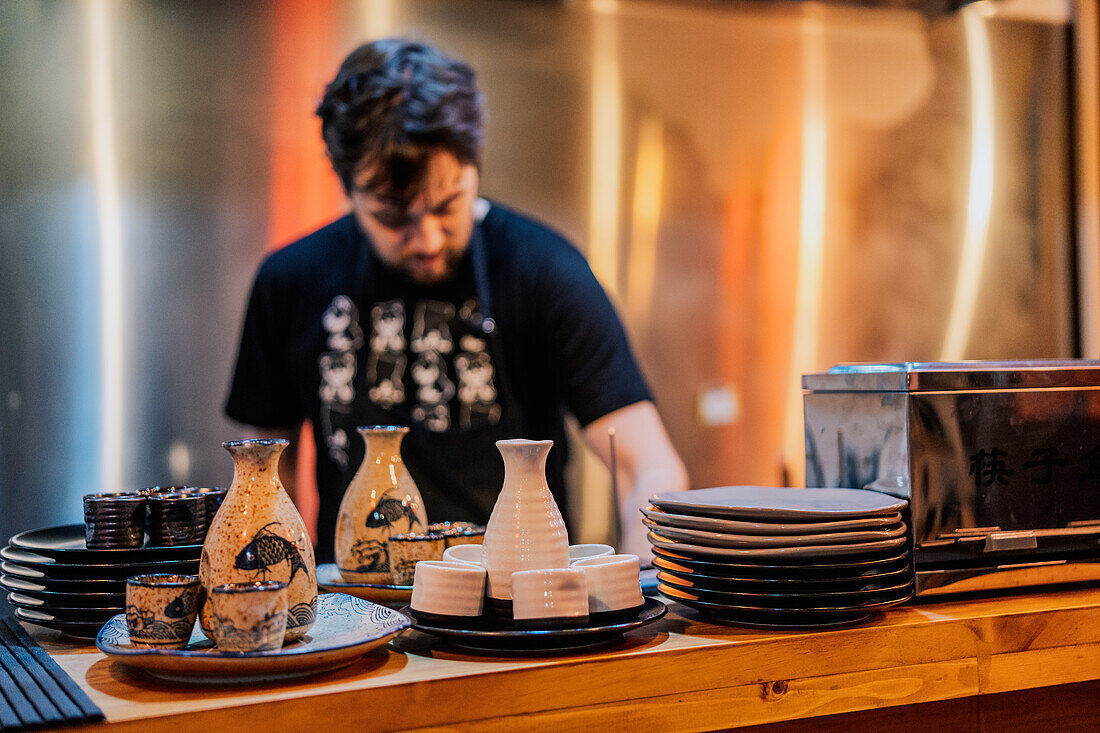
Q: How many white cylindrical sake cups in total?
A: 5